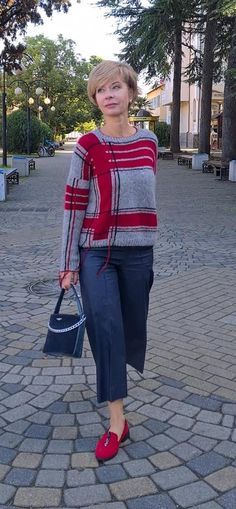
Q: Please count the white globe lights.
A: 6